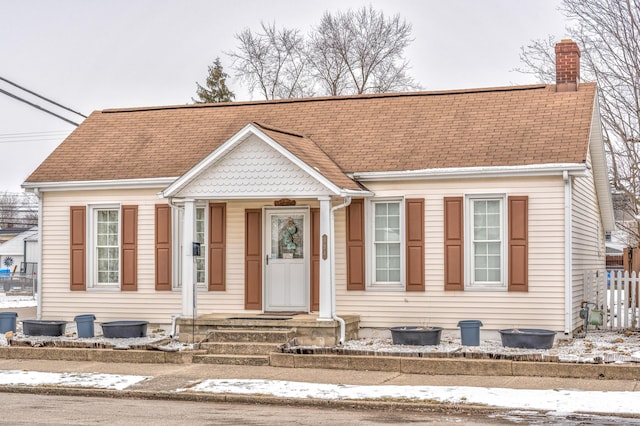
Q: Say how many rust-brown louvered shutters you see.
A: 10